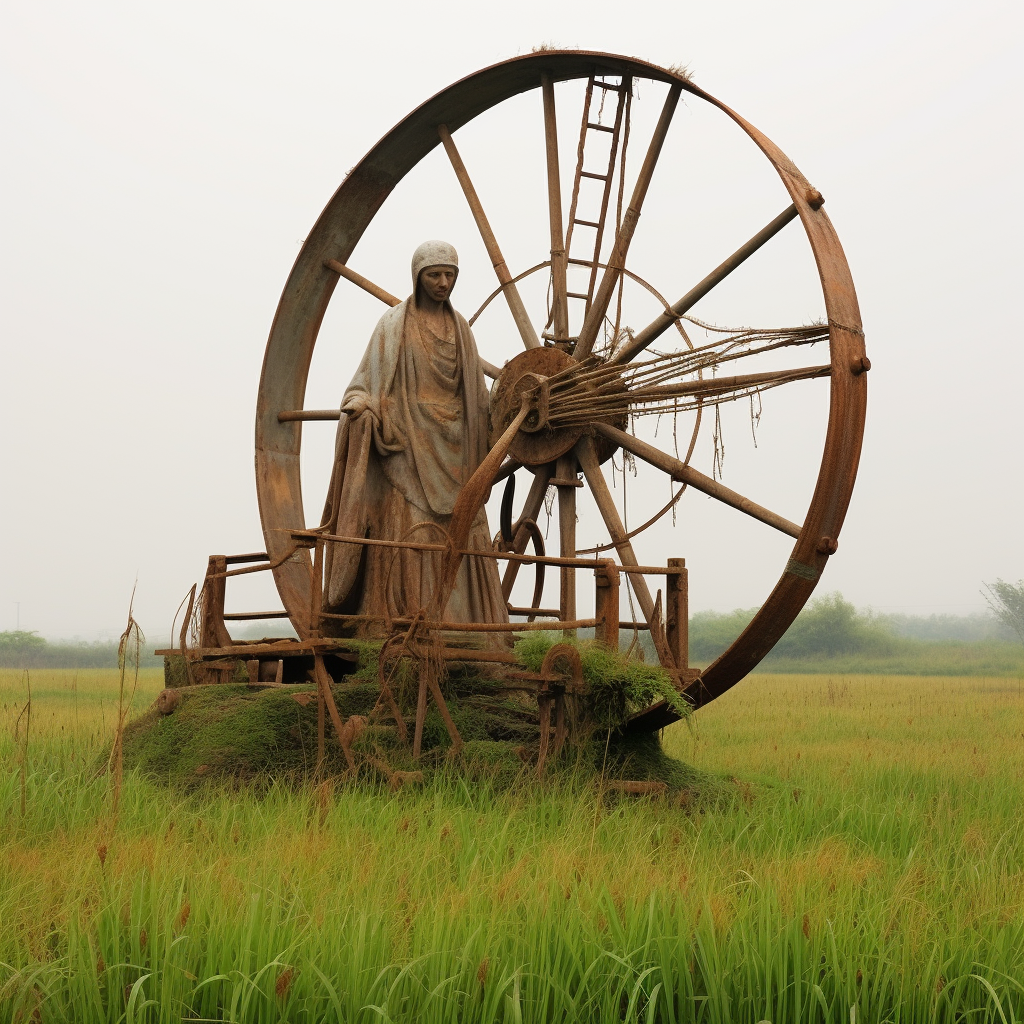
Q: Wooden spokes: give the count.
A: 12